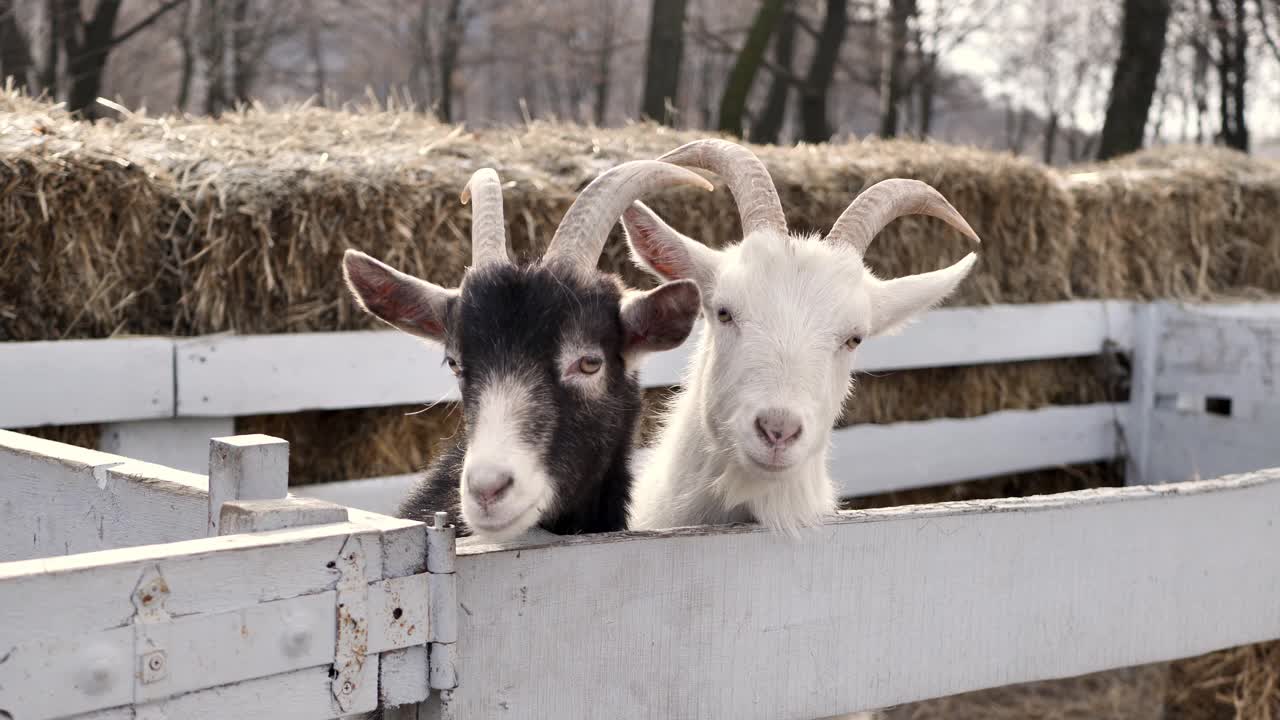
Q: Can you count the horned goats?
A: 2